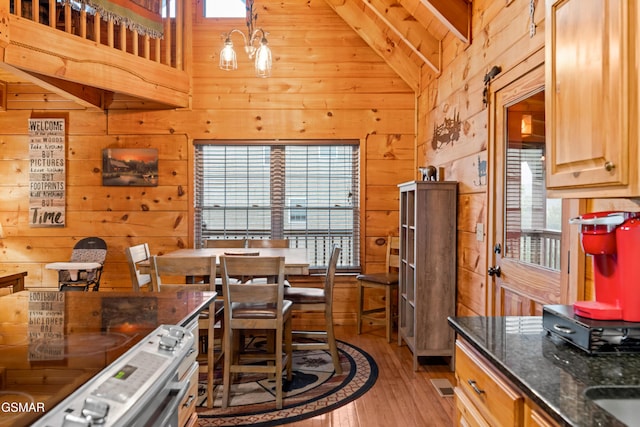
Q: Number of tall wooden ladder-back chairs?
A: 7